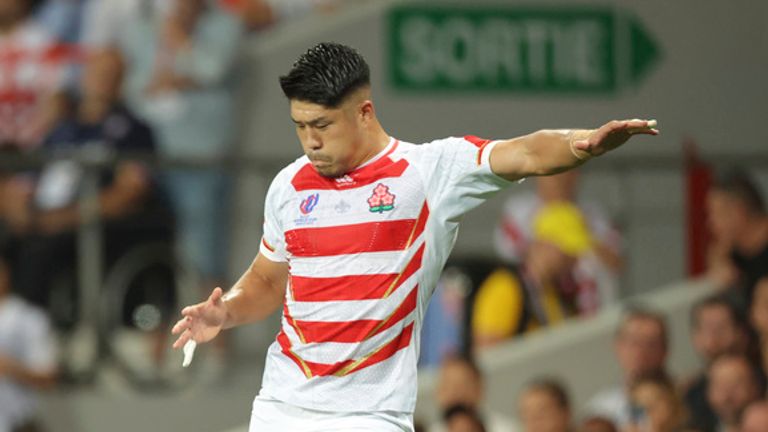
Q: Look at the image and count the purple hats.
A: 0